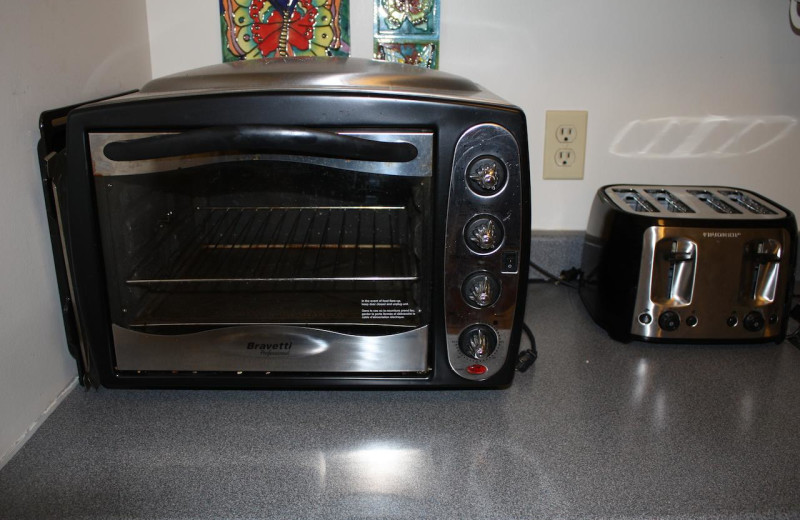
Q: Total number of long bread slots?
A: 4